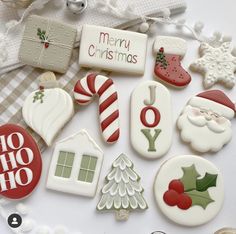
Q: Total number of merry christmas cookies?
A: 1